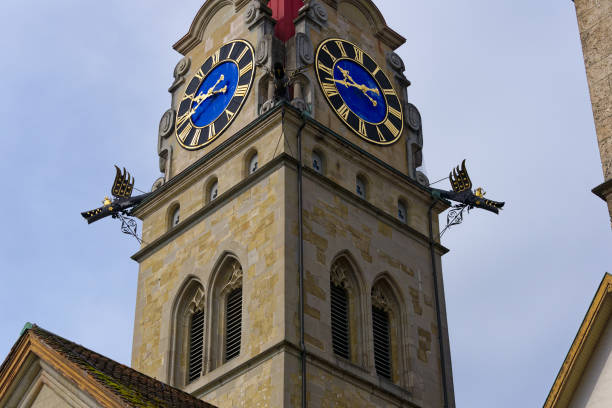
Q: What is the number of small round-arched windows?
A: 6